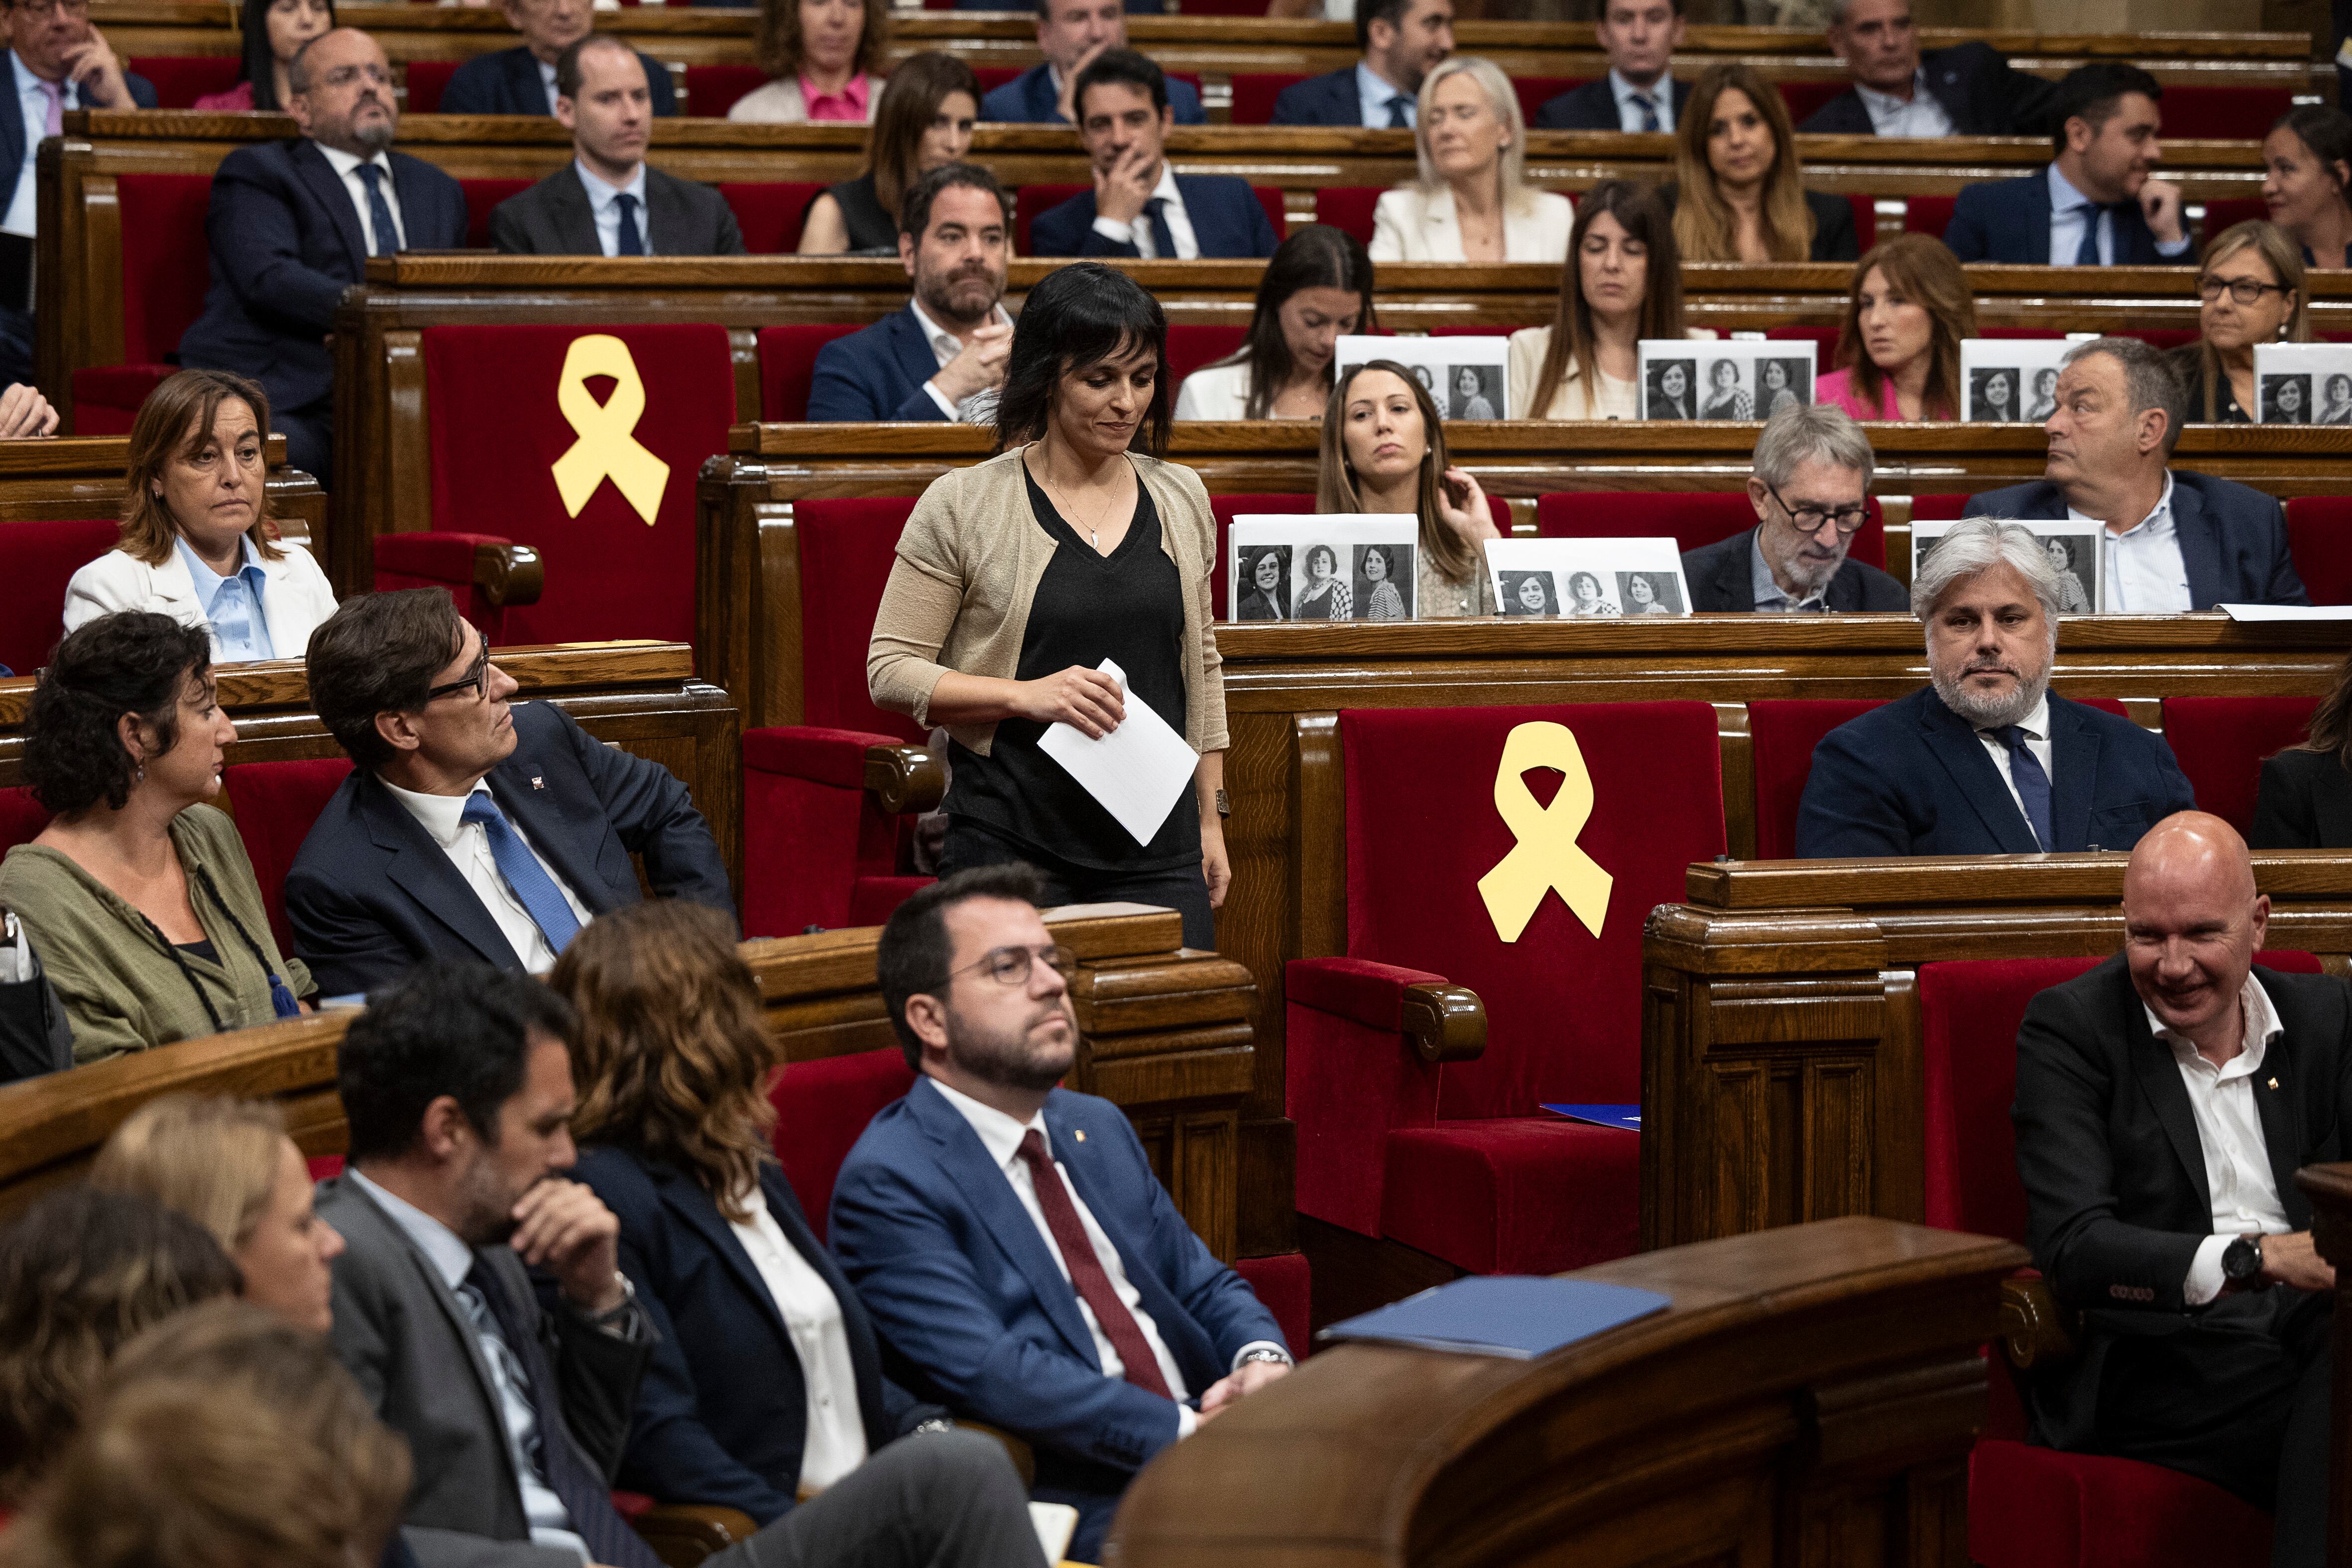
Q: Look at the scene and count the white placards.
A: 7